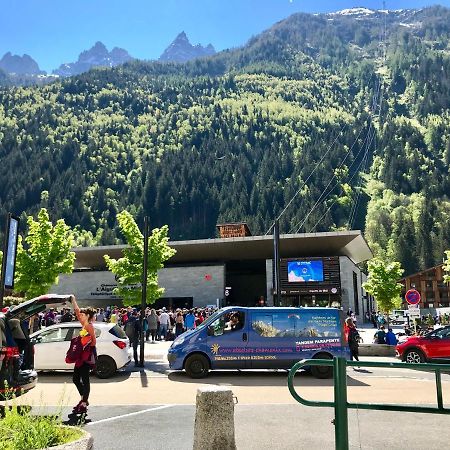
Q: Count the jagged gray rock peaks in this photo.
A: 3